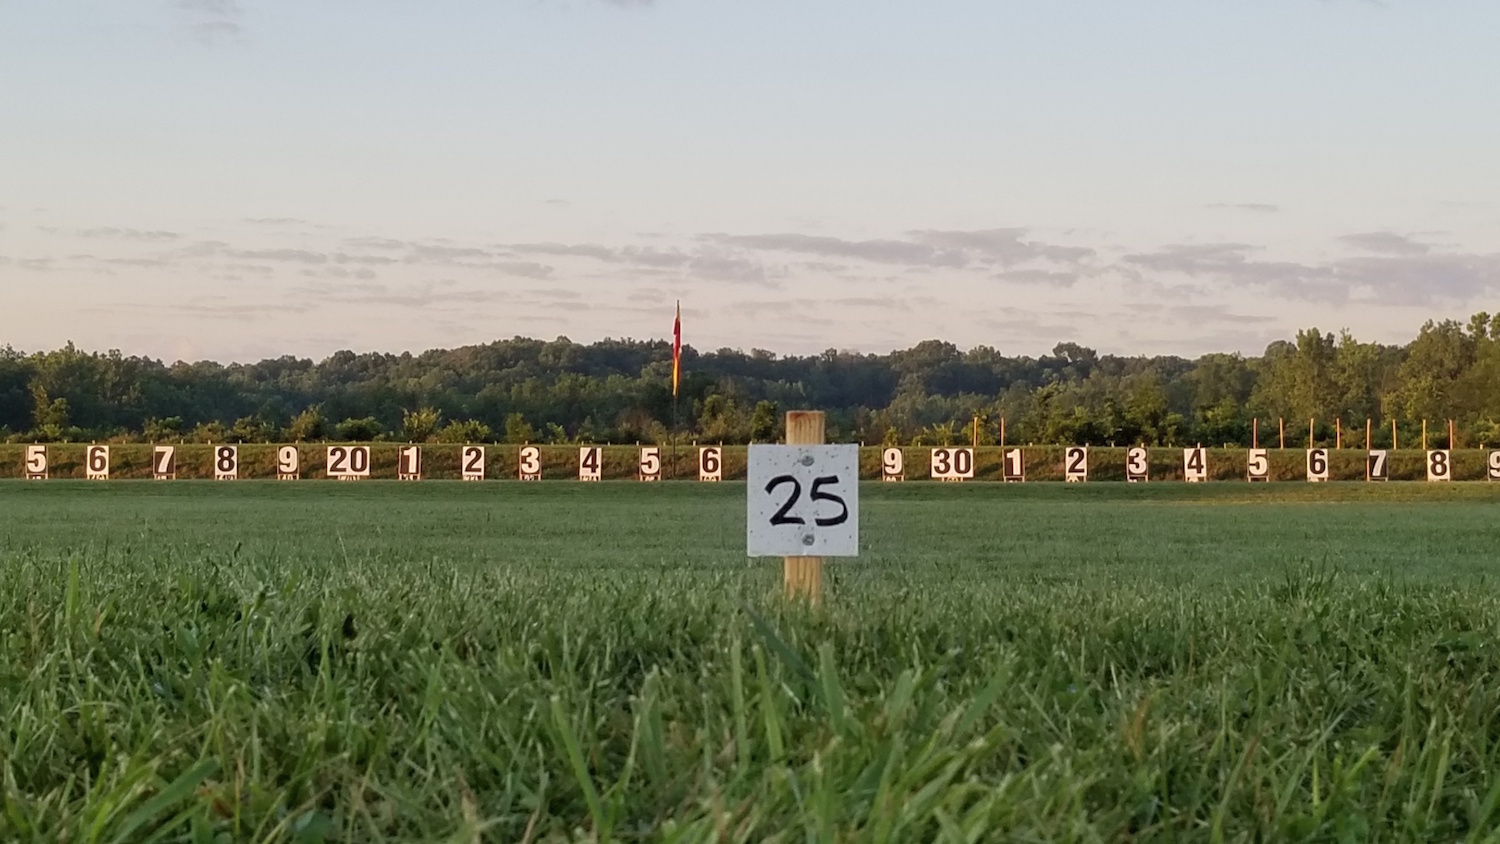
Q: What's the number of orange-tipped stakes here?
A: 10